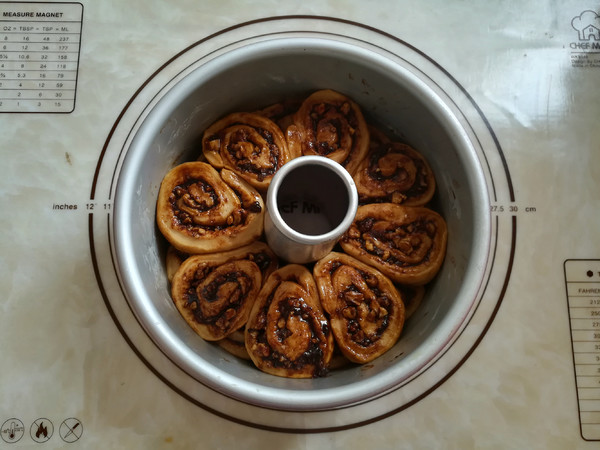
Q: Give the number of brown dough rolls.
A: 8